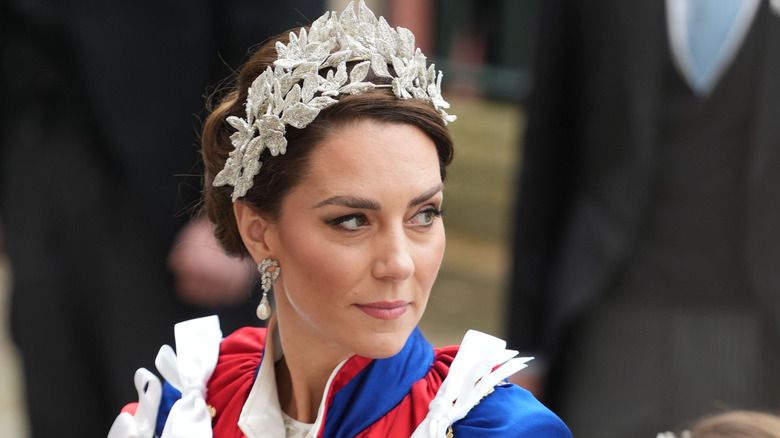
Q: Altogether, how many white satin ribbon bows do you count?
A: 3